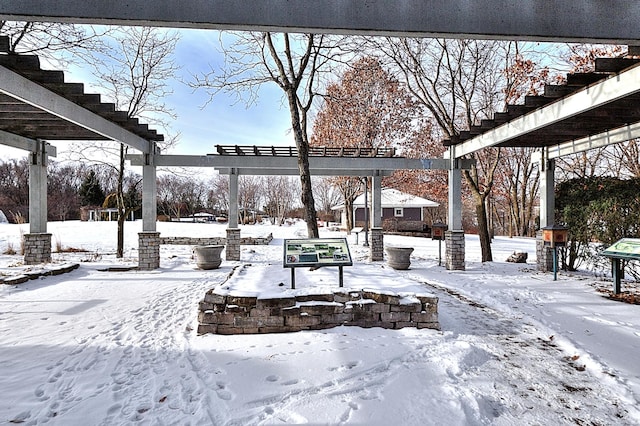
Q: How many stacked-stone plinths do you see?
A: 6